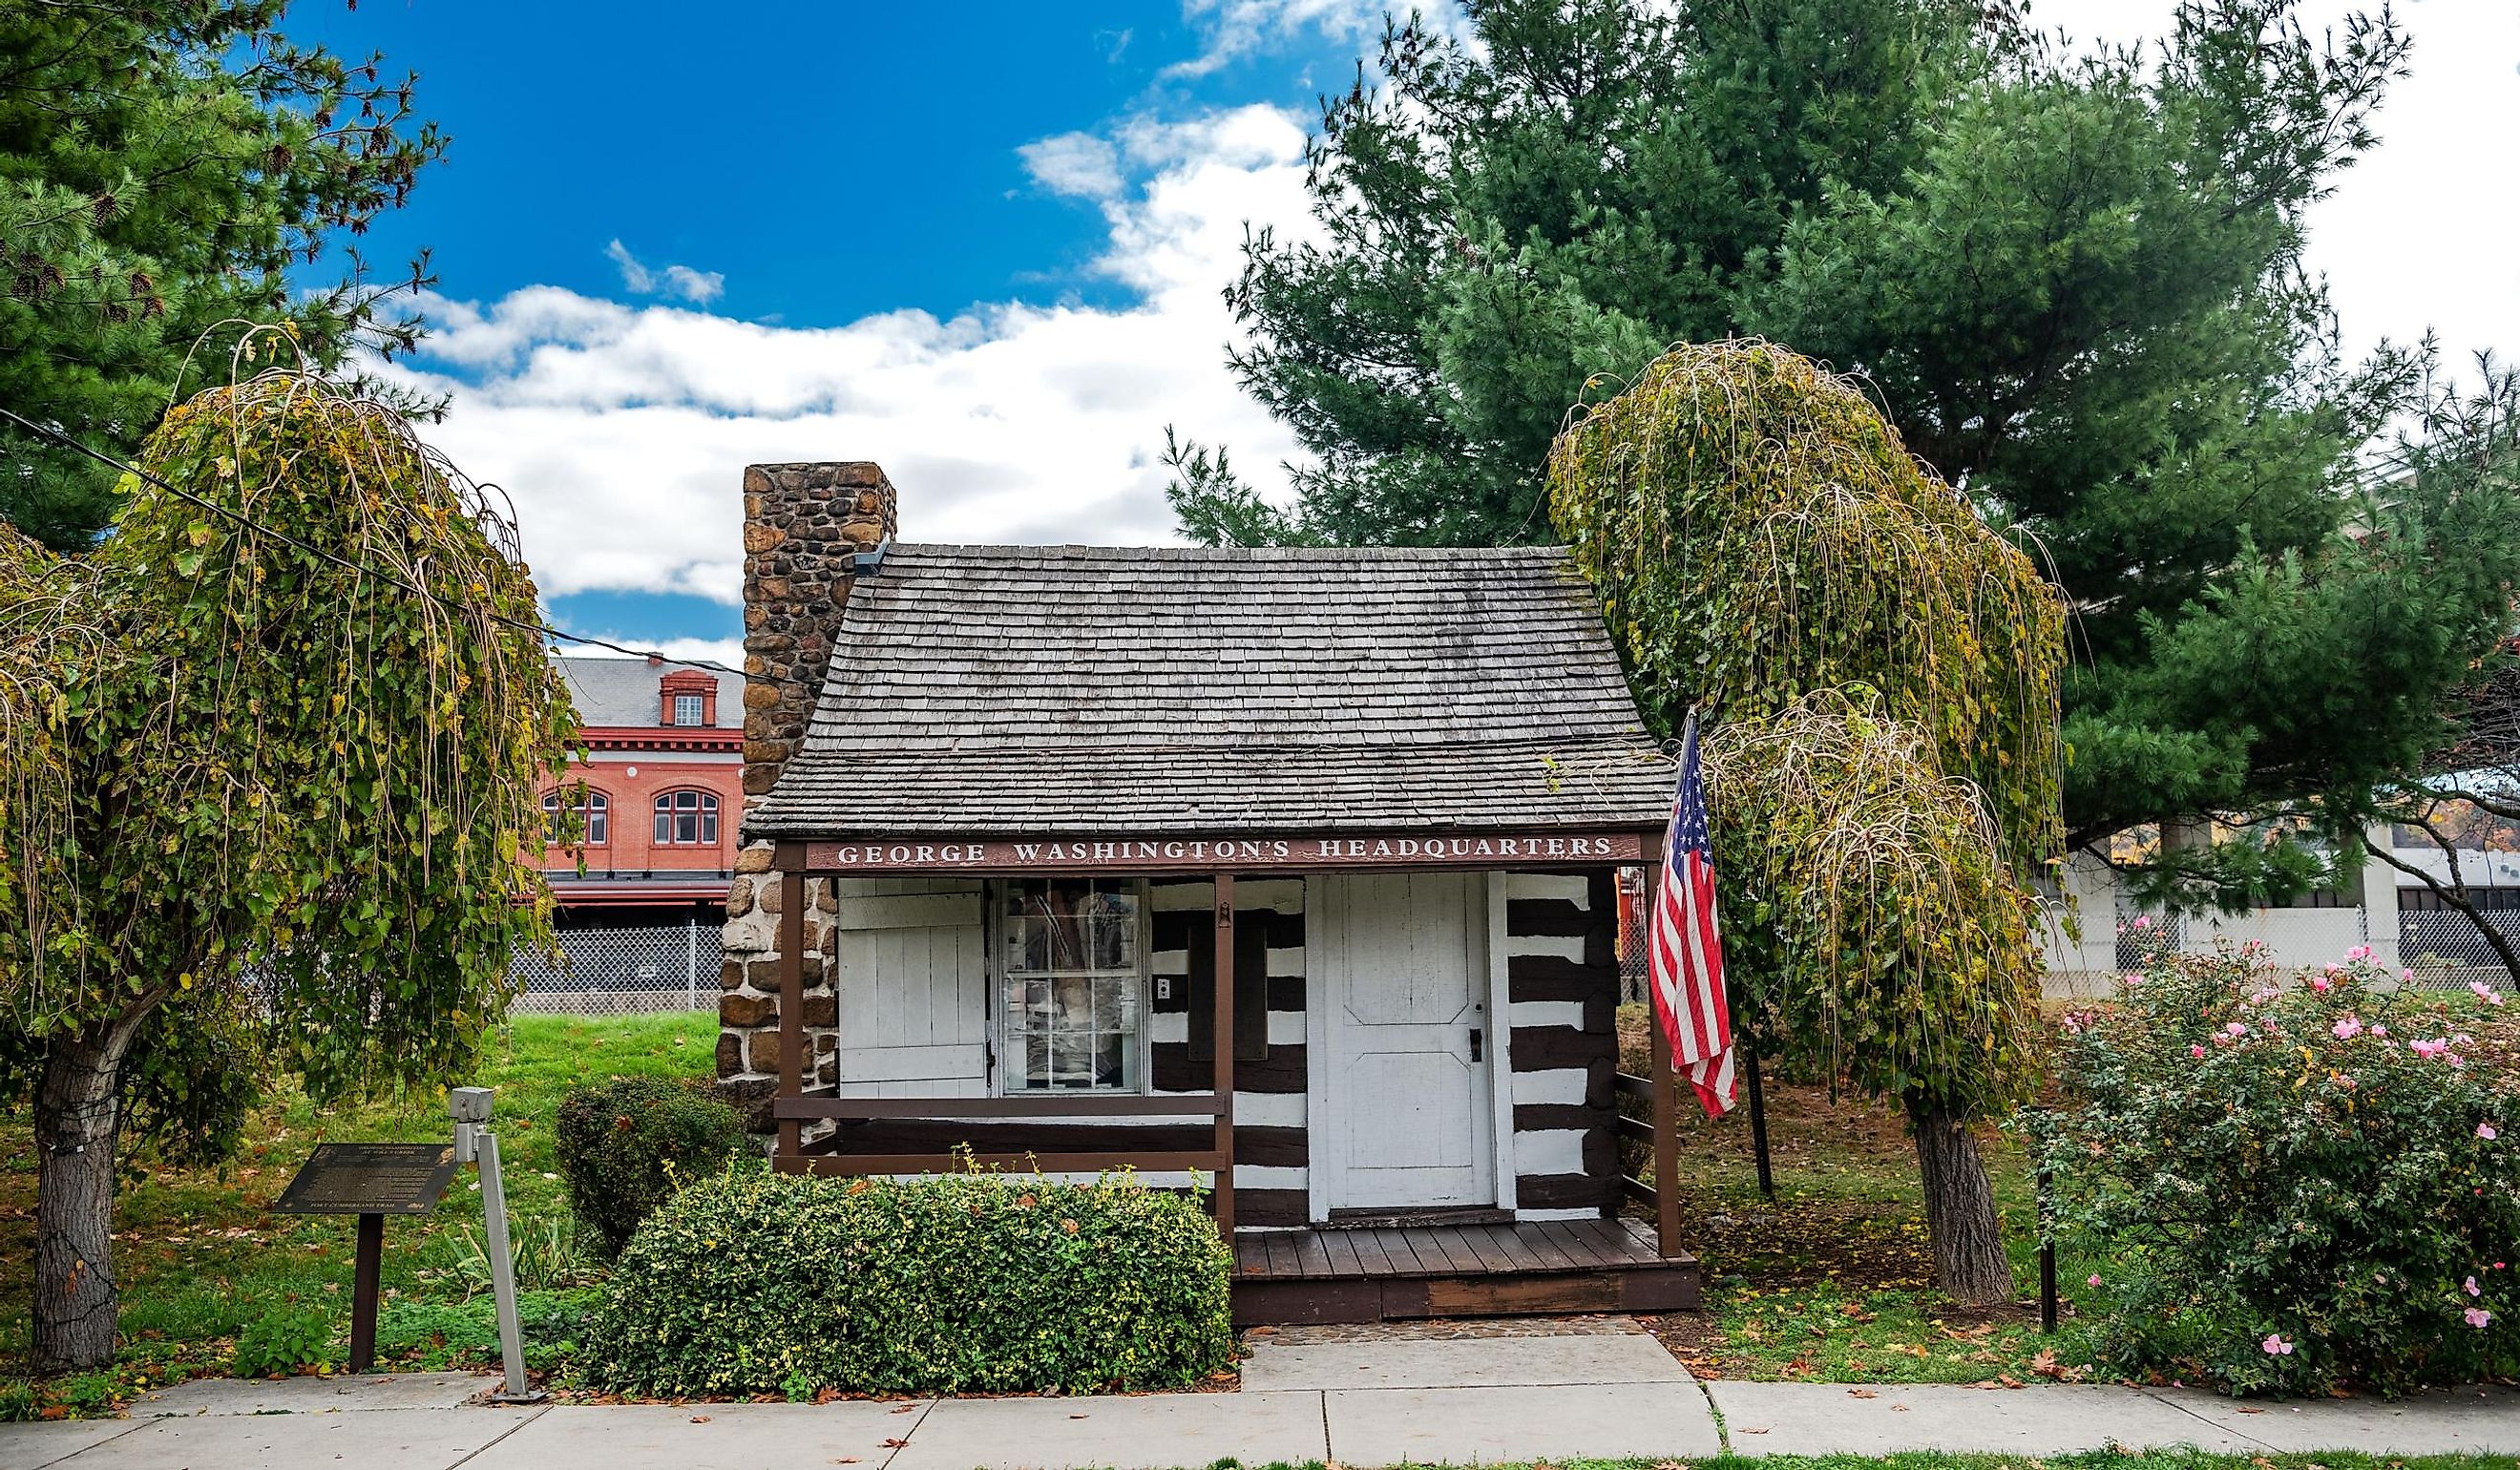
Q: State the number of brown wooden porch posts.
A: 3